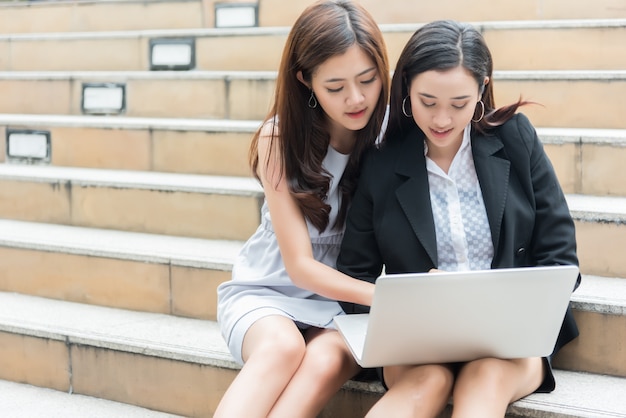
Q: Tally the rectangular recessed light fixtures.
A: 4